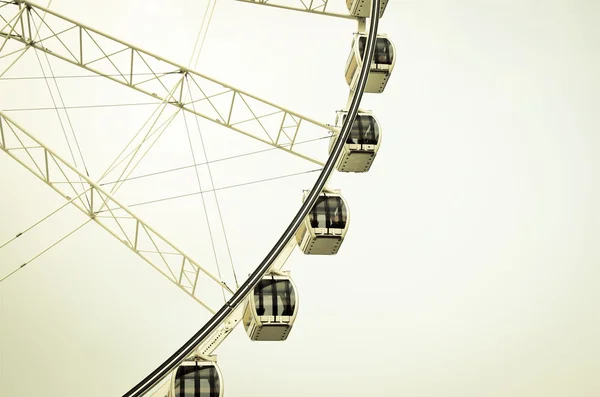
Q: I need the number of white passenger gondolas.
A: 6